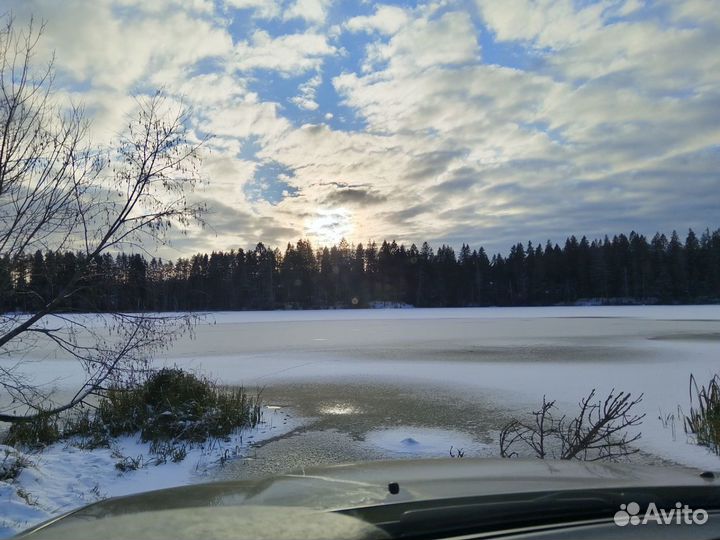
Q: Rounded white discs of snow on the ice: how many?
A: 1